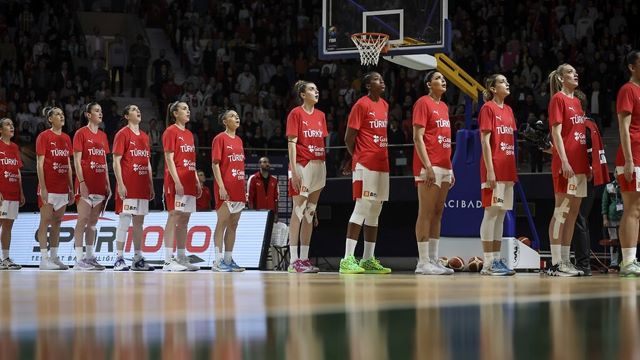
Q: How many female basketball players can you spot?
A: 12